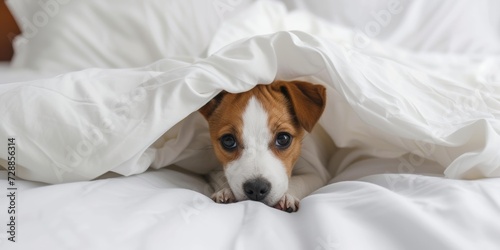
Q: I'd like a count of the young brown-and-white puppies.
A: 1